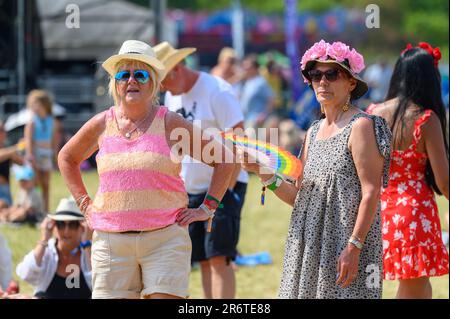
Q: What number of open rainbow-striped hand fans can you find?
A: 1